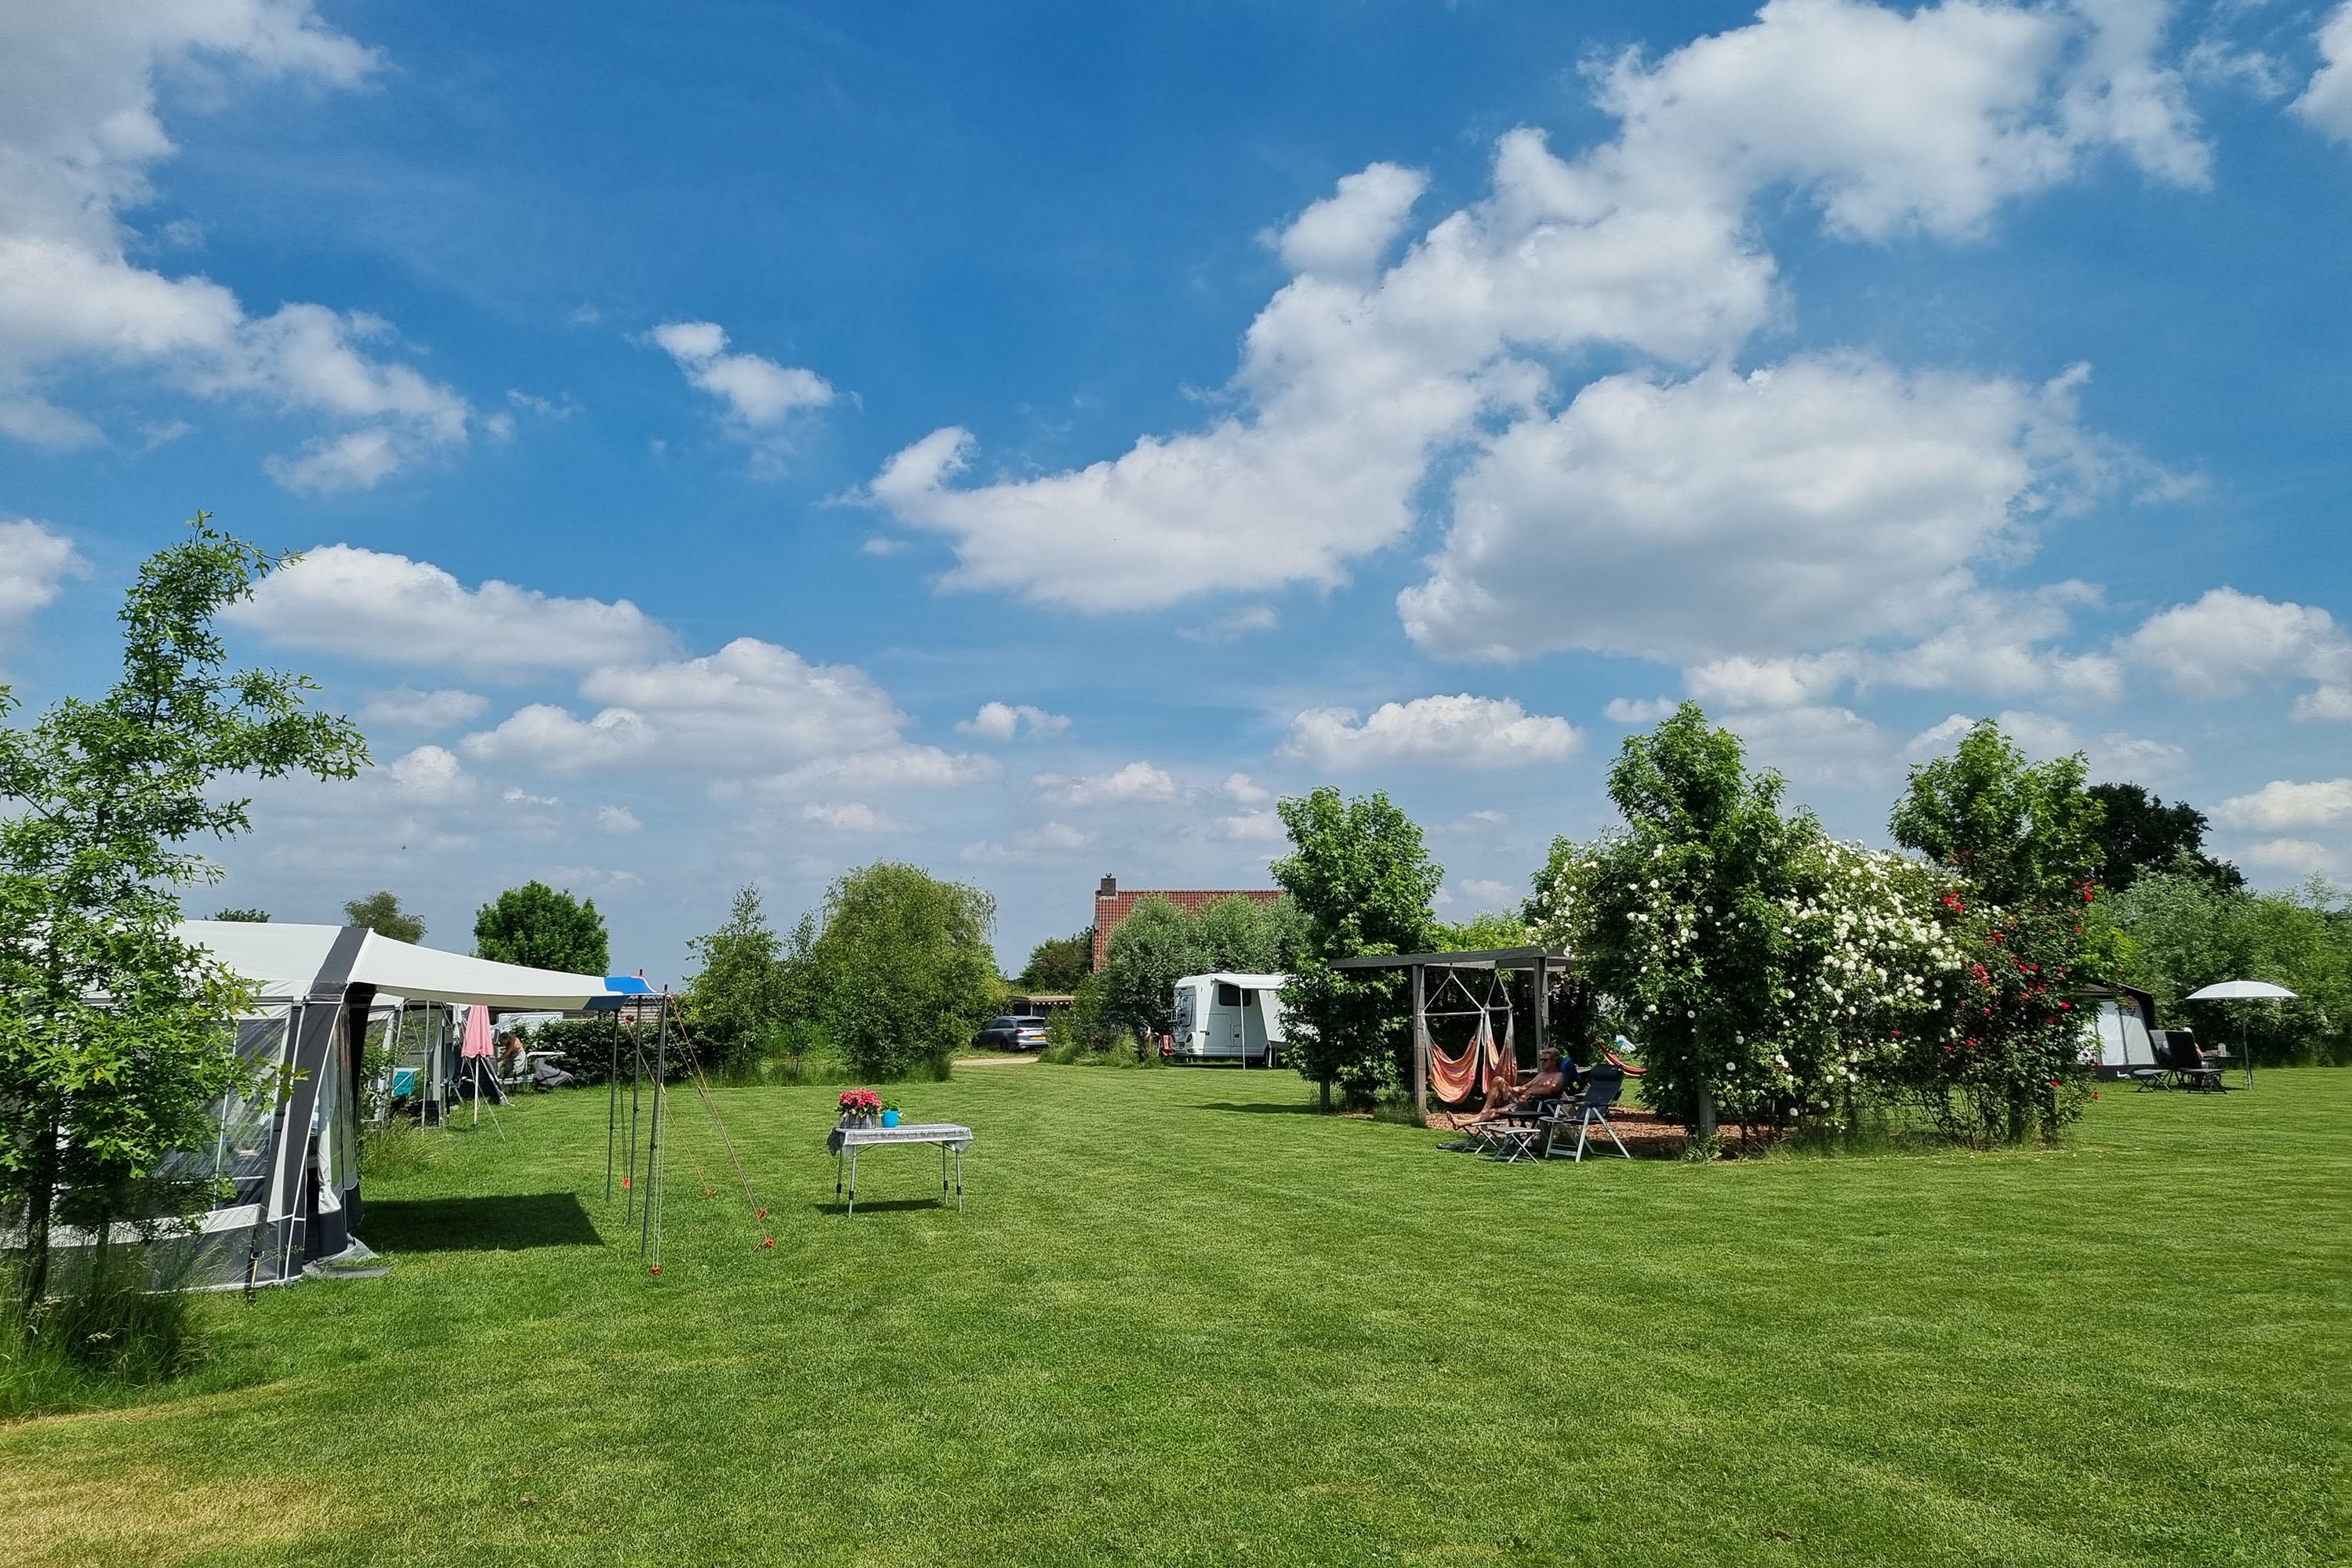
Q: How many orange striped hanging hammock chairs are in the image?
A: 2